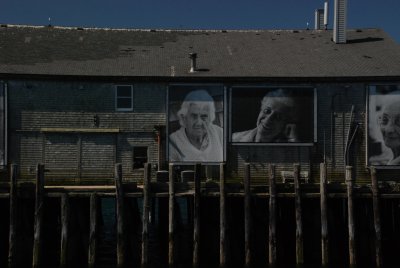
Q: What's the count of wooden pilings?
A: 15